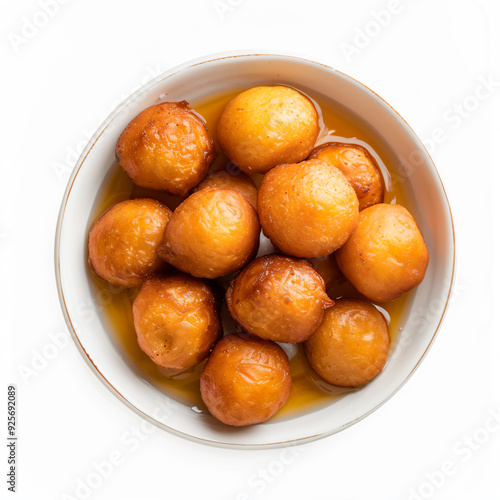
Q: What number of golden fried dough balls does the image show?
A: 12